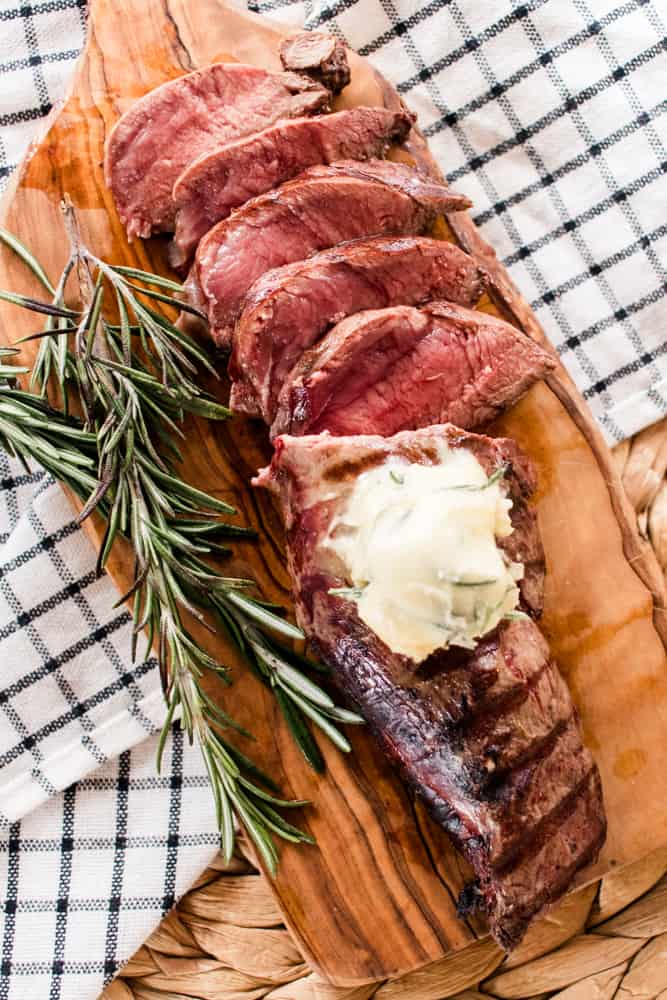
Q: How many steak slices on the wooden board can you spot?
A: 5